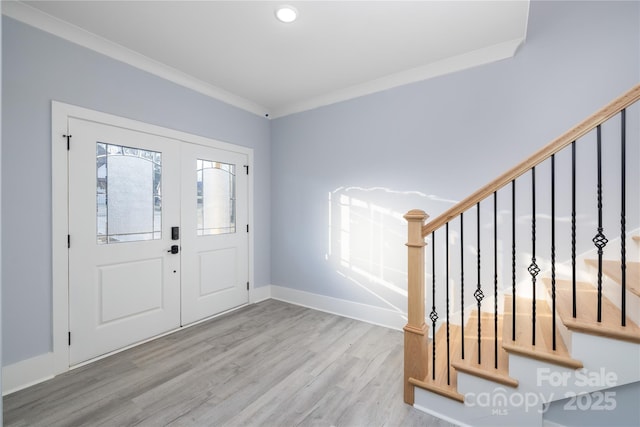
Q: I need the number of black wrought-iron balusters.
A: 11